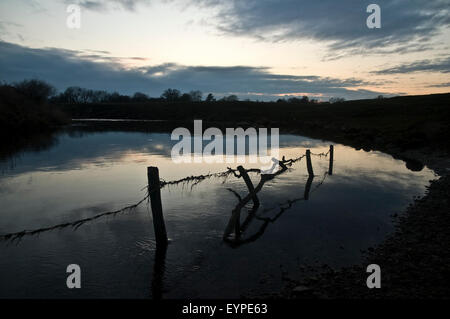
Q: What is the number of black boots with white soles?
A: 0